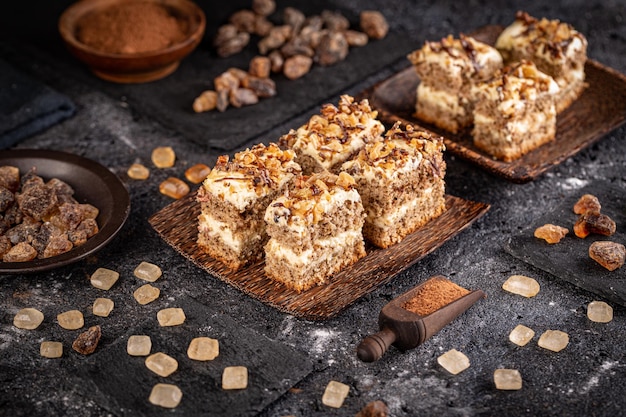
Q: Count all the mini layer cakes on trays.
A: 7